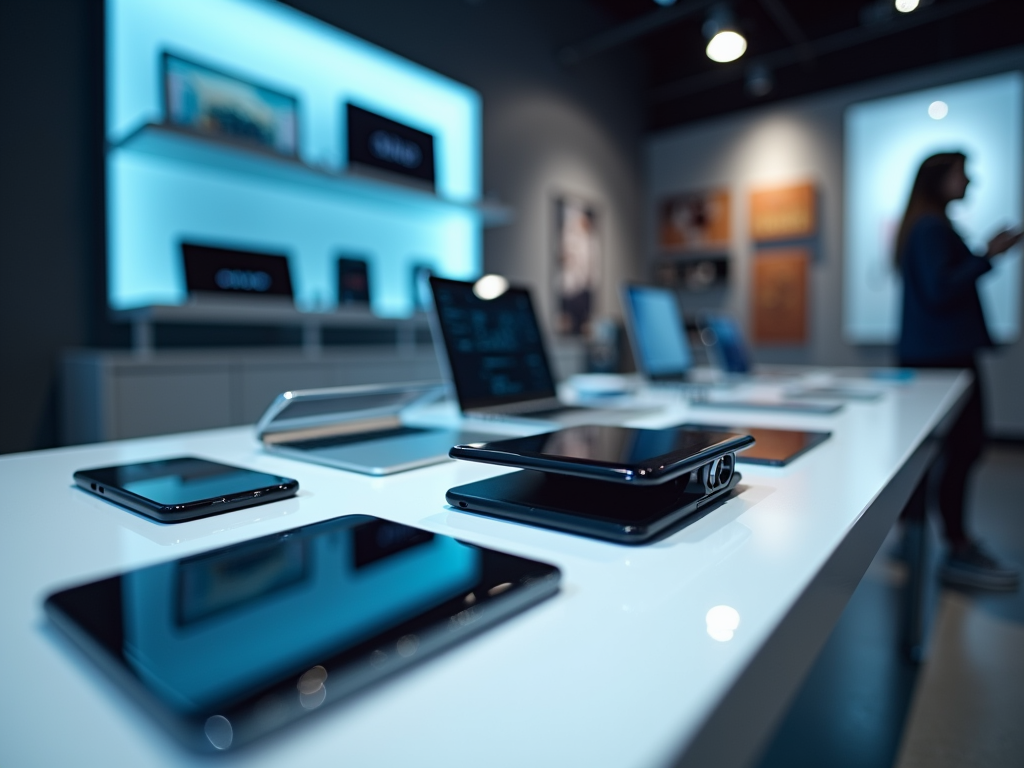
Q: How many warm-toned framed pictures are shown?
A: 3